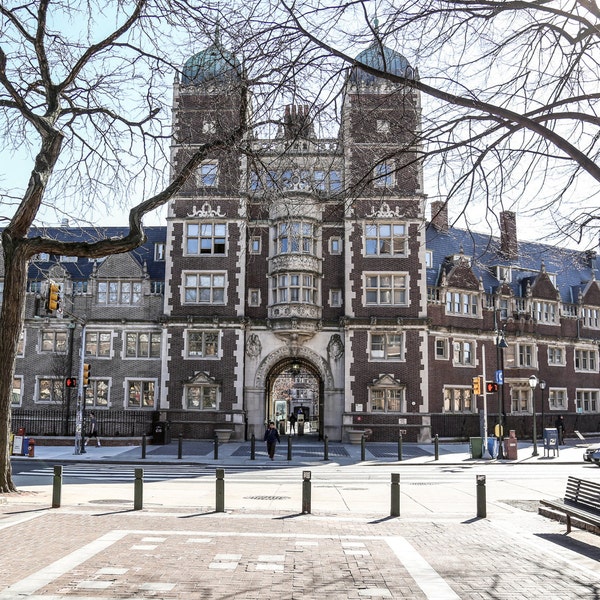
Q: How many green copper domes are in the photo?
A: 2